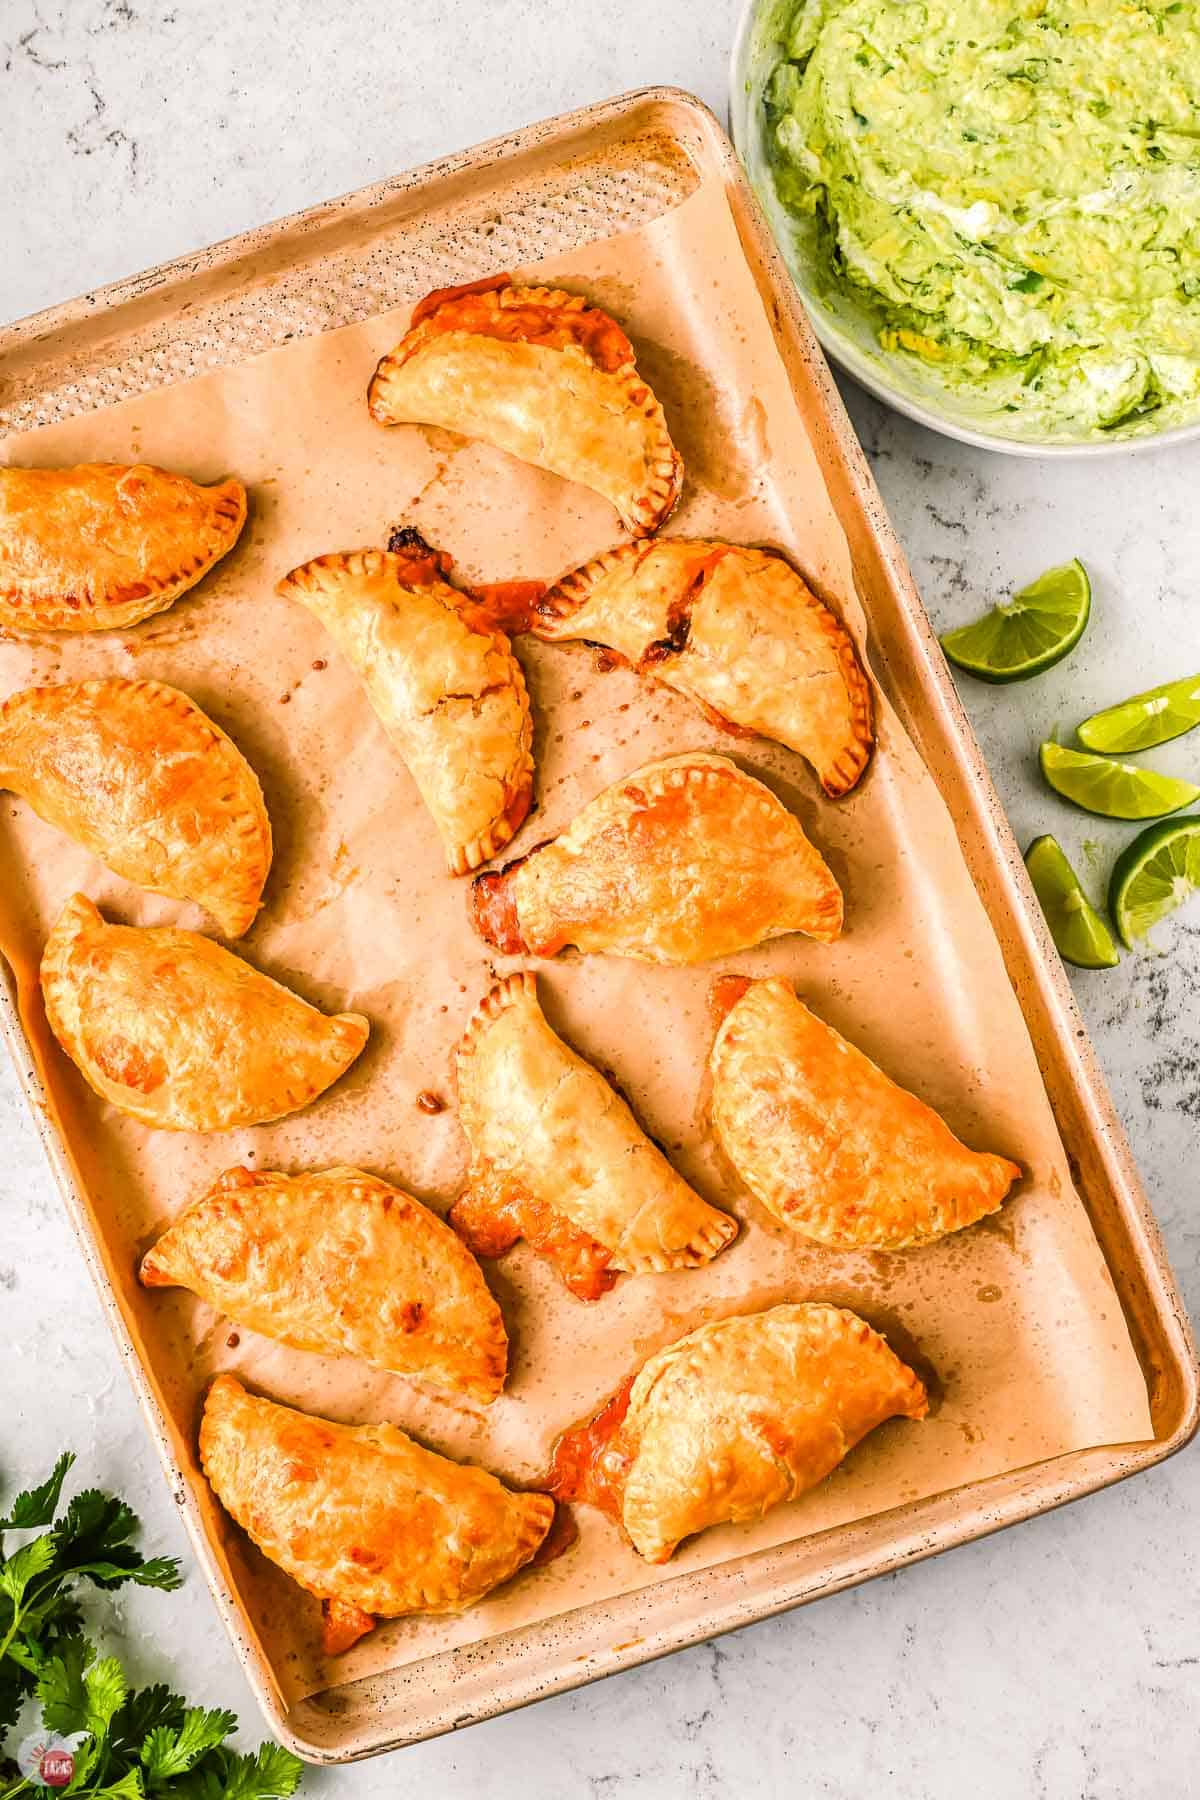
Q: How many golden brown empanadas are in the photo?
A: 12